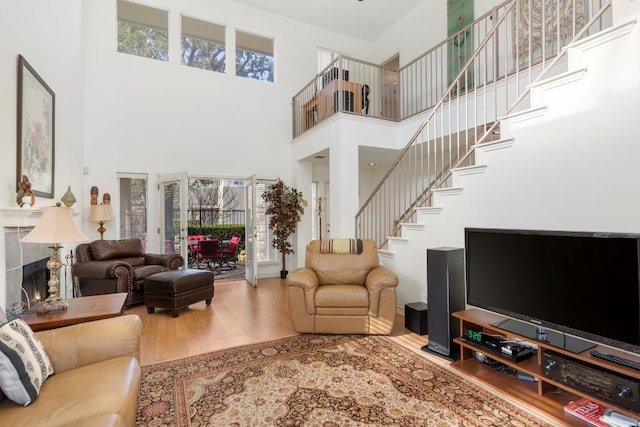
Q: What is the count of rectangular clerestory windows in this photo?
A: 3